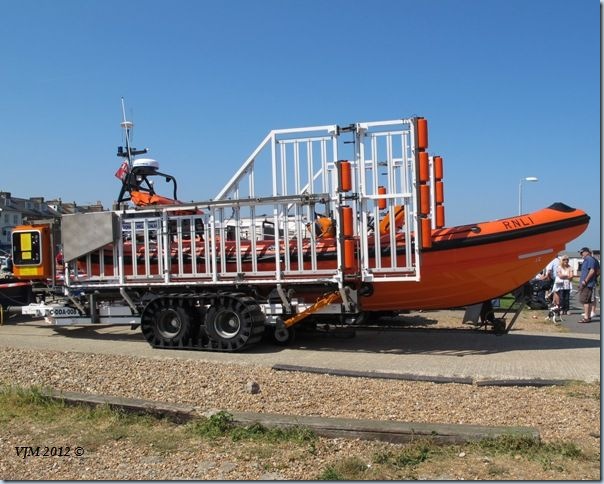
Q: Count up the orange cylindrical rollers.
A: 11